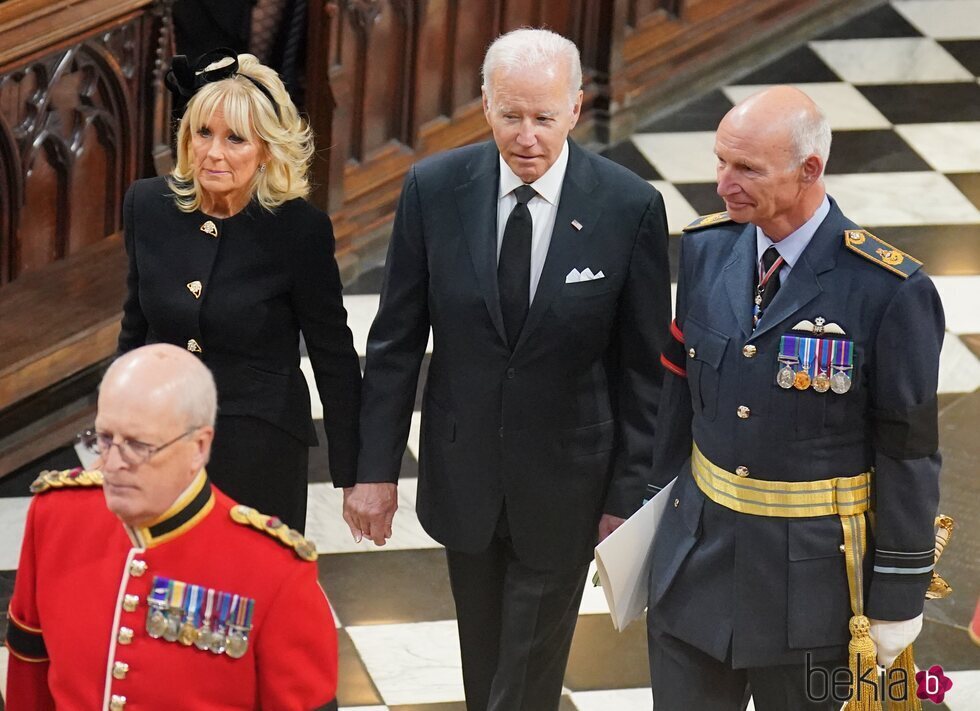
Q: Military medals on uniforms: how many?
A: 10